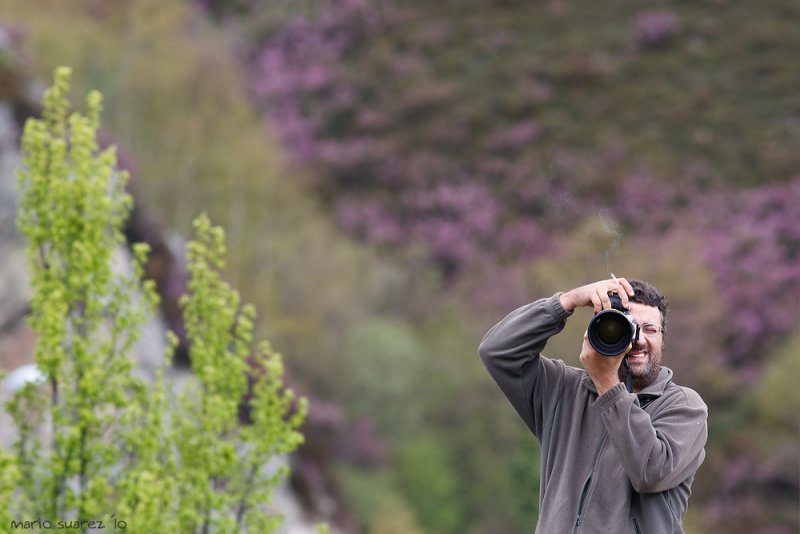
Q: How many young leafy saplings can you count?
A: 2